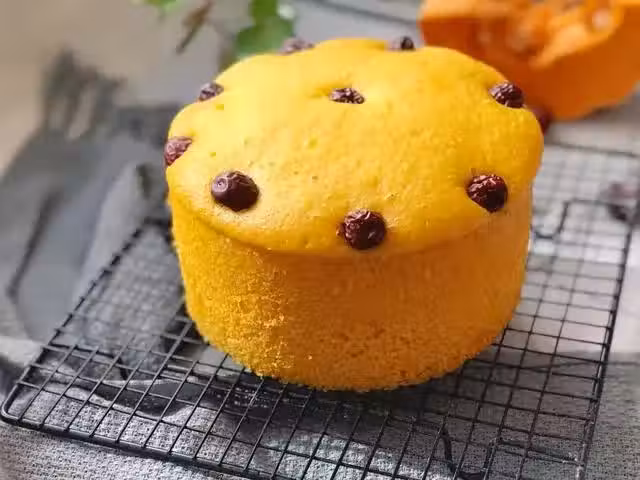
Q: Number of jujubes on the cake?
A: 9